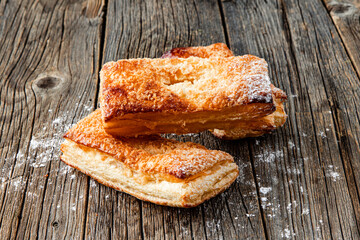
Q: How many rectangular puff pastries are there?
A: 3